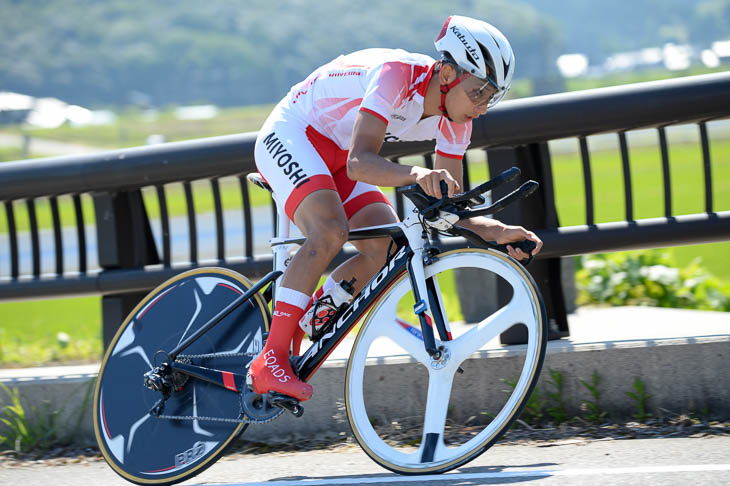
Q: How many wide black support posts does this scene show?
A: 2